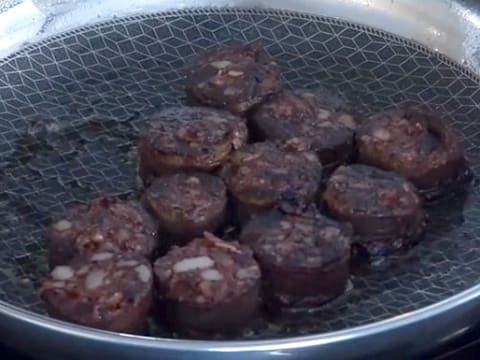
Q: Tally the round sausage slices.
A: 11